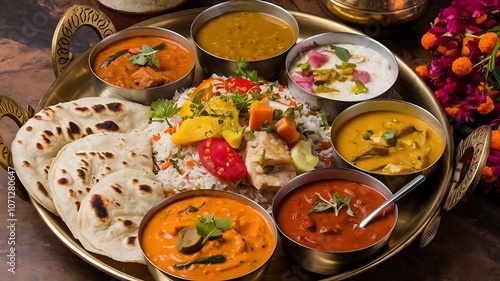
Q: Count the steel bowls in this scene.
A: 6